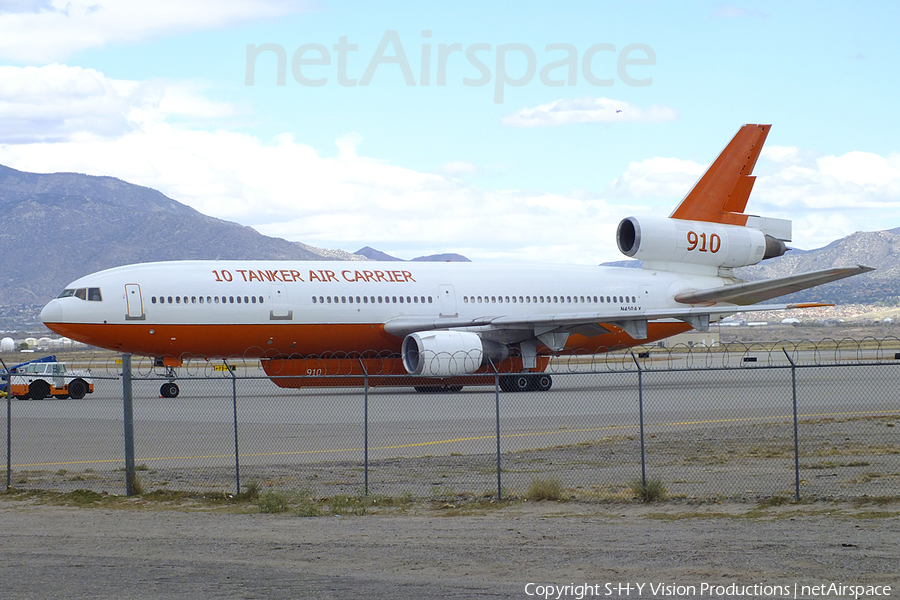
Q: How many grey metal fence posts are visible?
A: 7